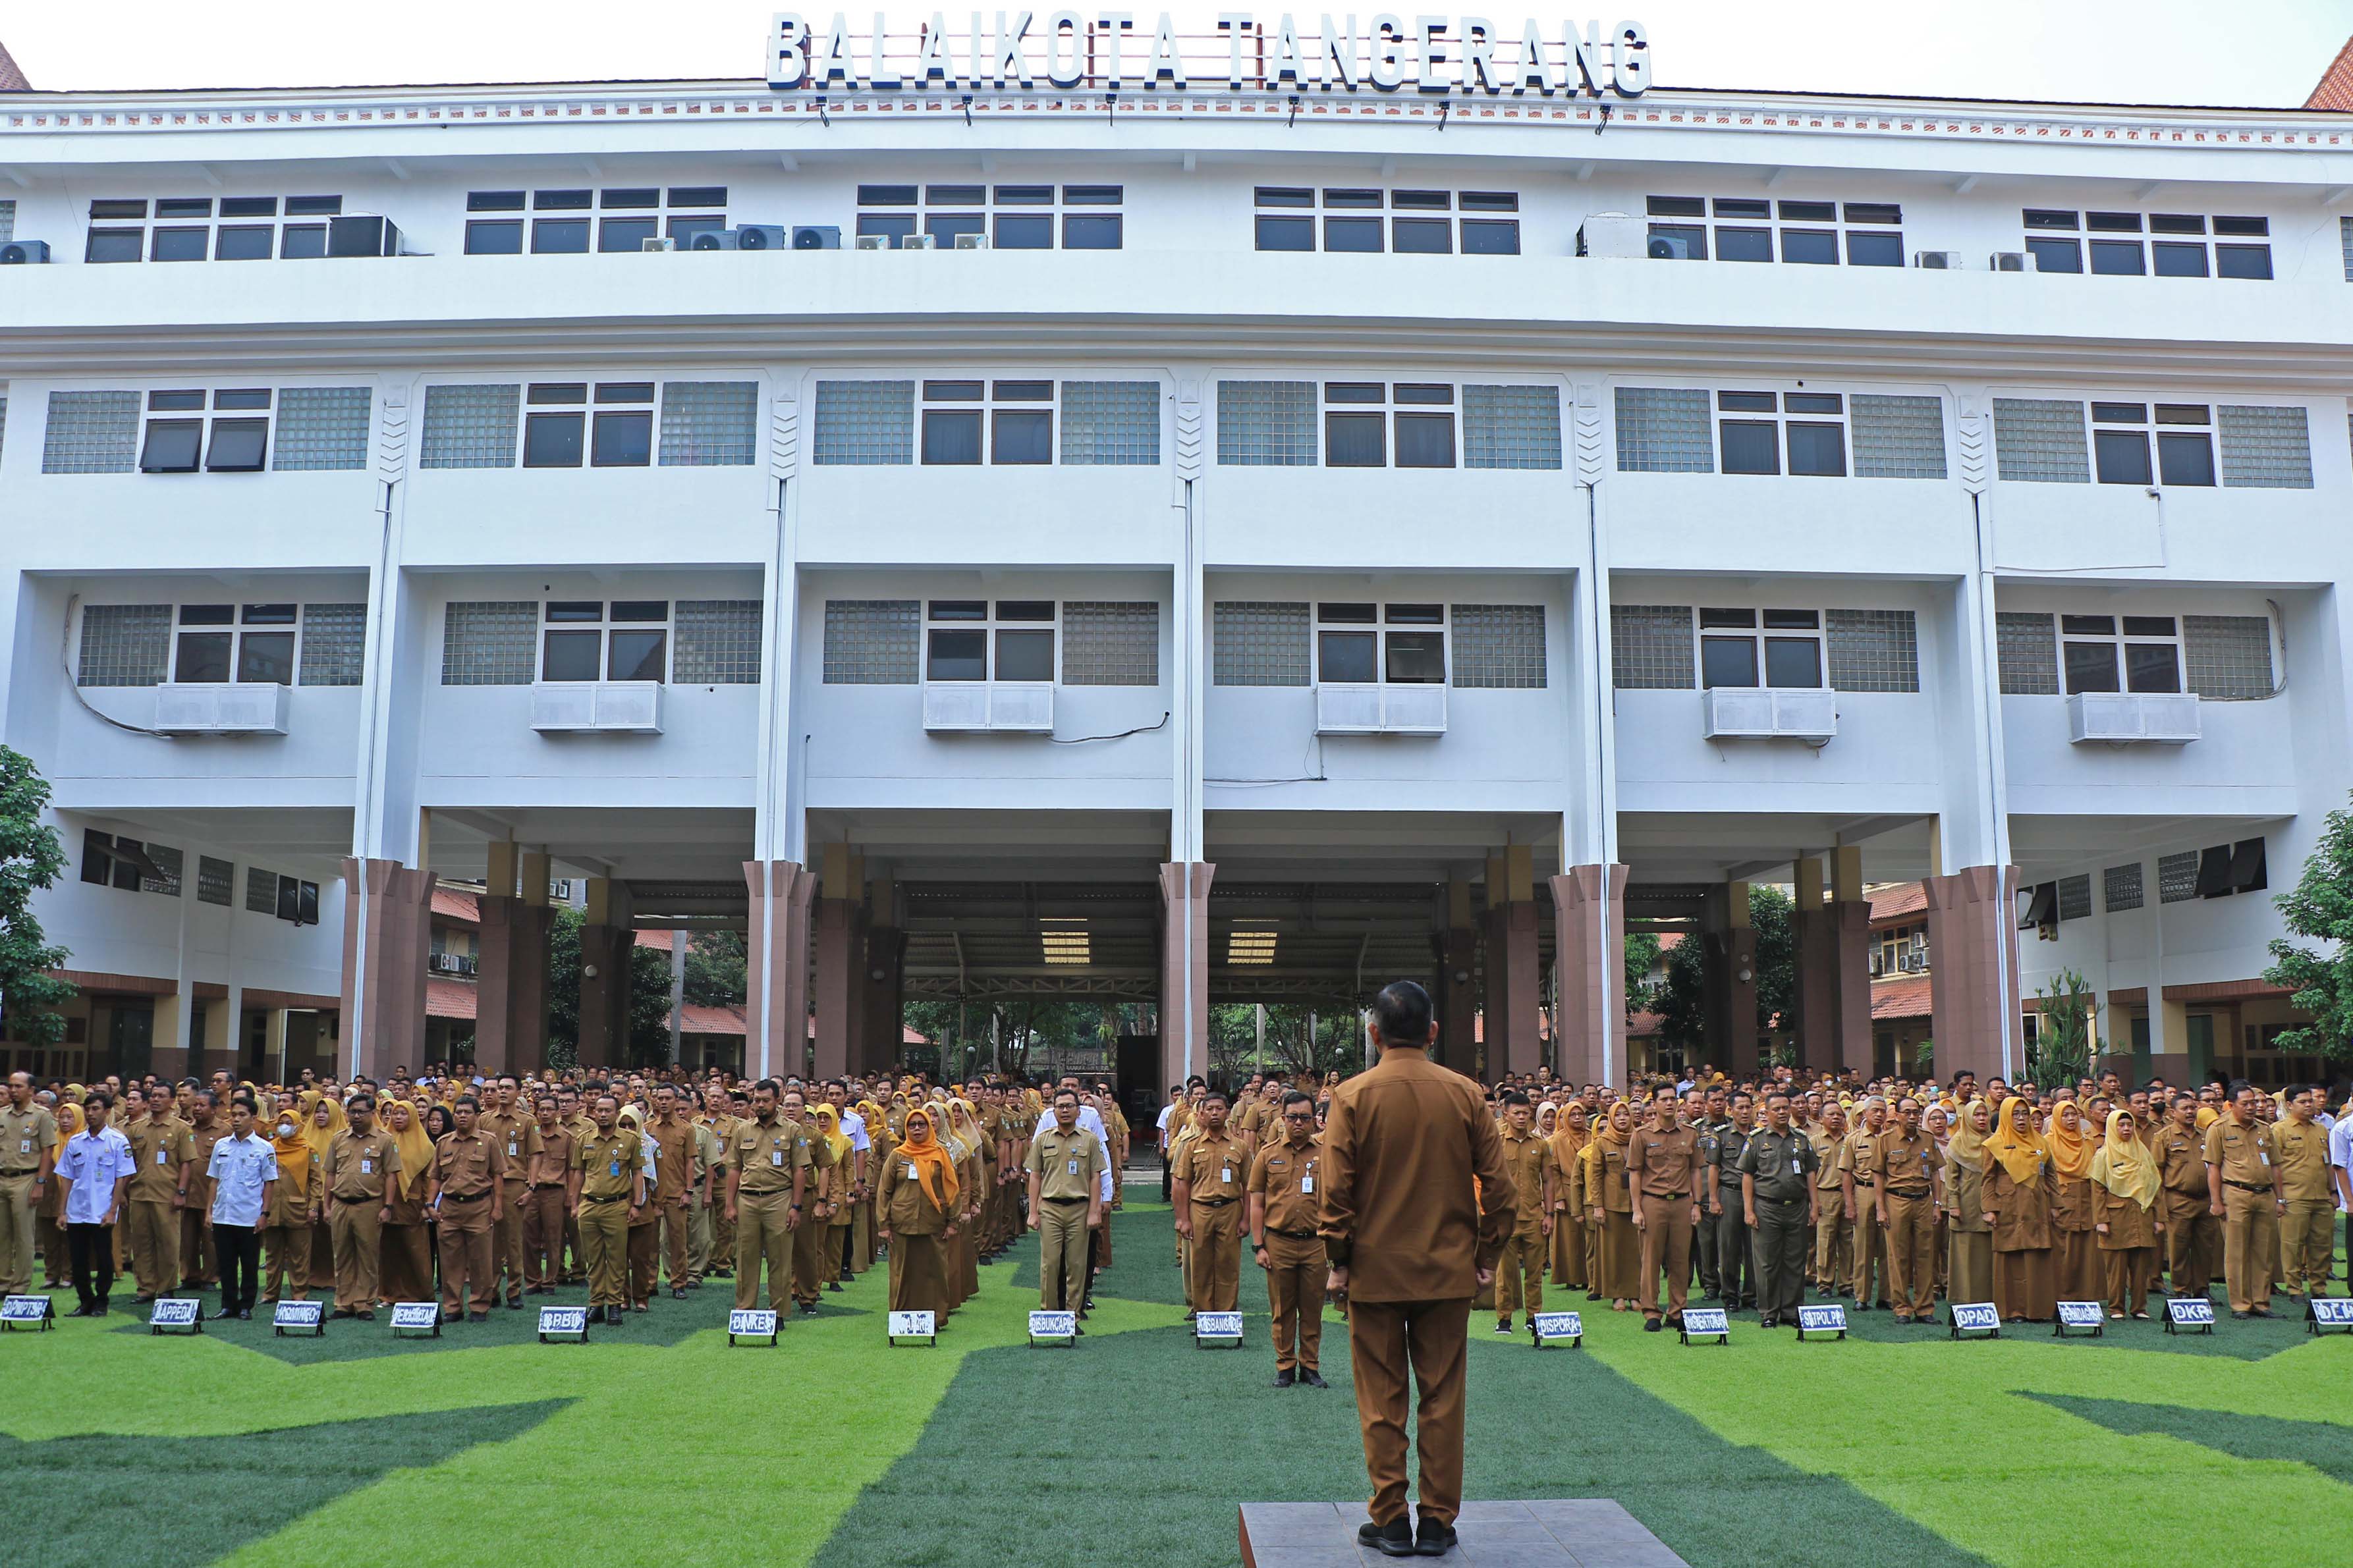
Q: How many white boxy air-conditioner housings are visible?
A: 6